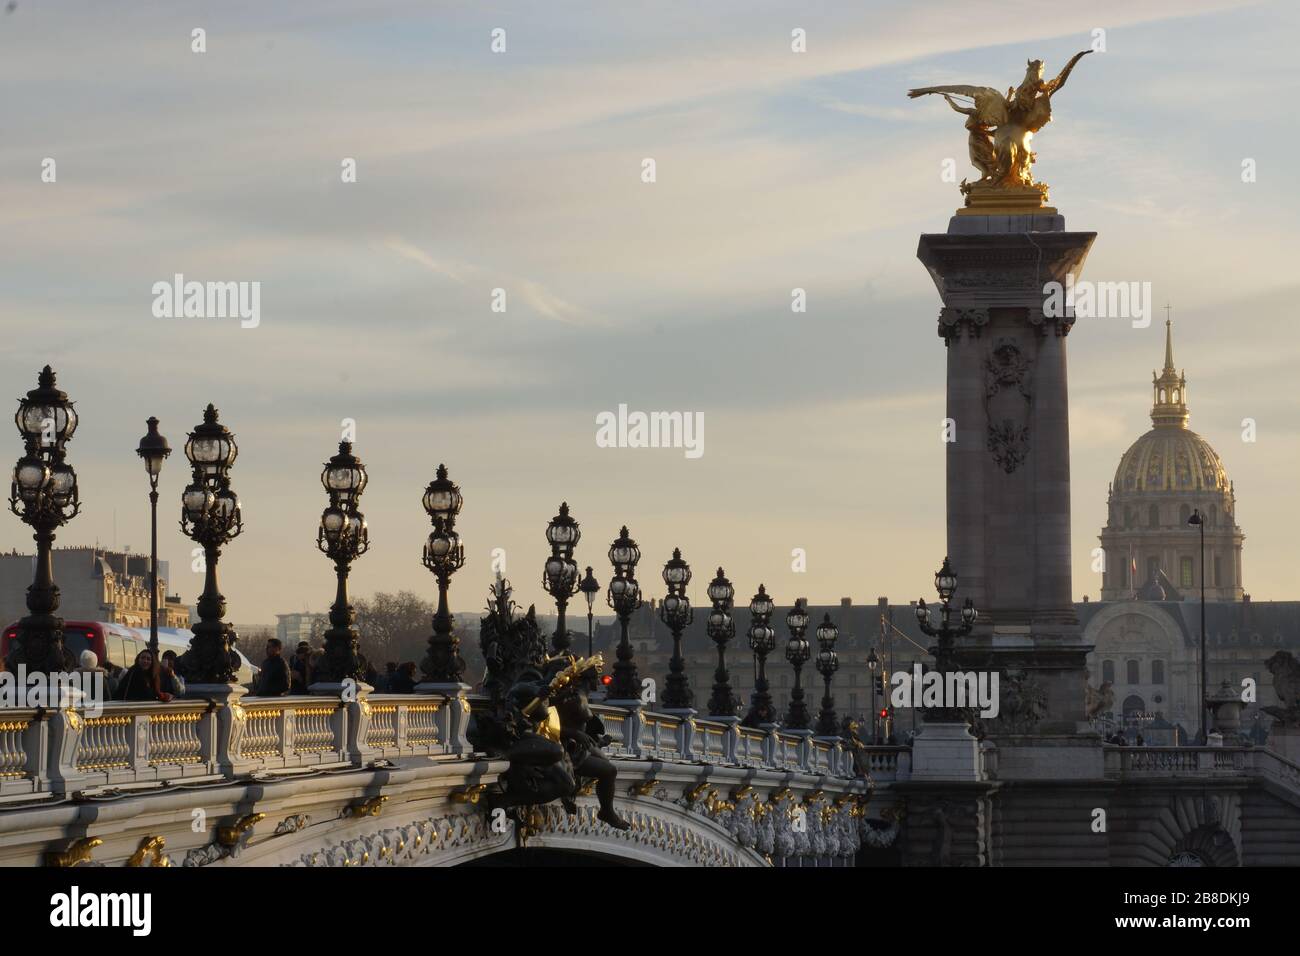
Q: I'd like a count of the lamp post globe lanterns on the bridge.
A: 11